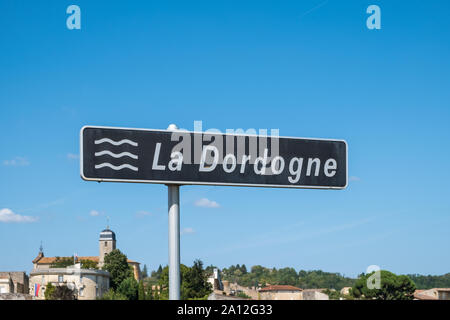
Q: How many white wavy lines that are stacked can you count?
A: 3